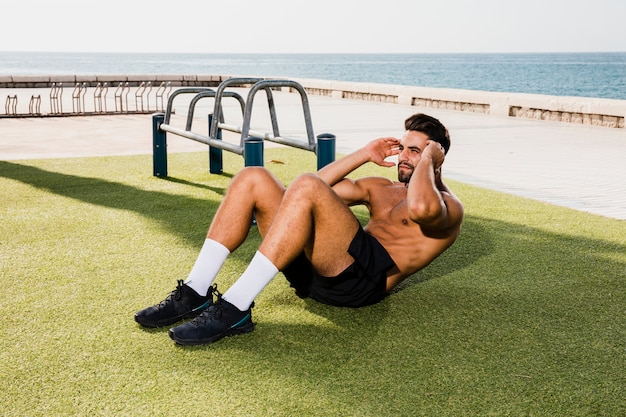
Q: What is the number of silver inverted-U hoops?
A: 4